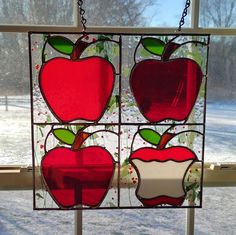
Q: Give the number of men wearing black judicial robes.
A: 0